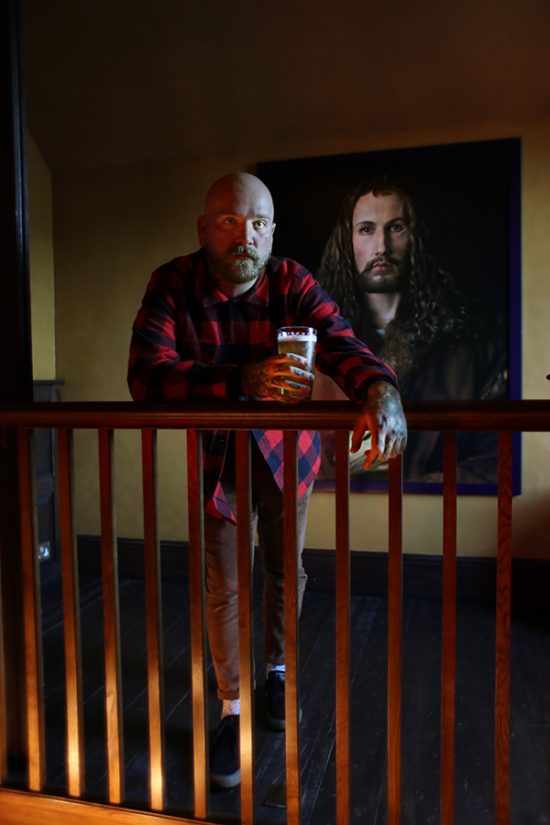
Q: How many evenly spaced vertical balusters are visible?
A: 11